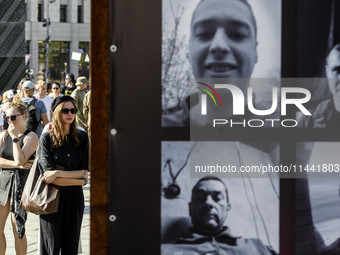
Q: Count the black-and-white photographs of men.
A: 3